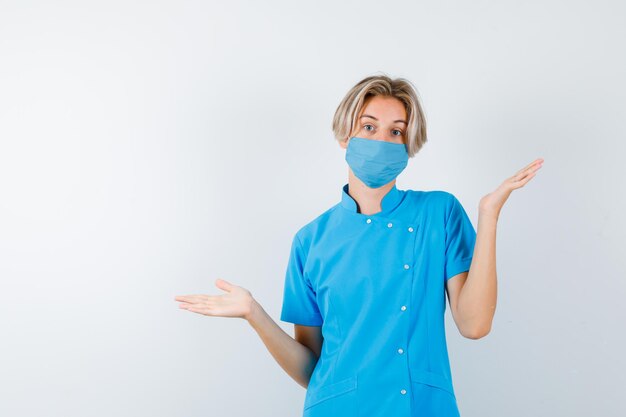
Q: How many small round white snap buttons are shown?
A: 7